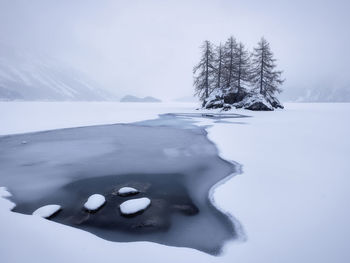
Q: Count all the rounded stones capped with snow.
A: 4